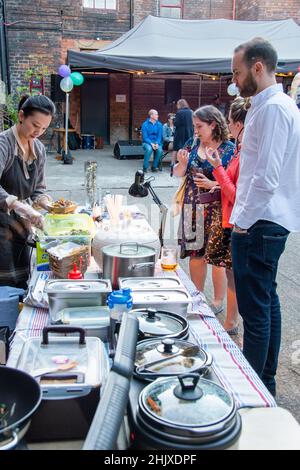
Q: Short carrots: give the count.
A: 1